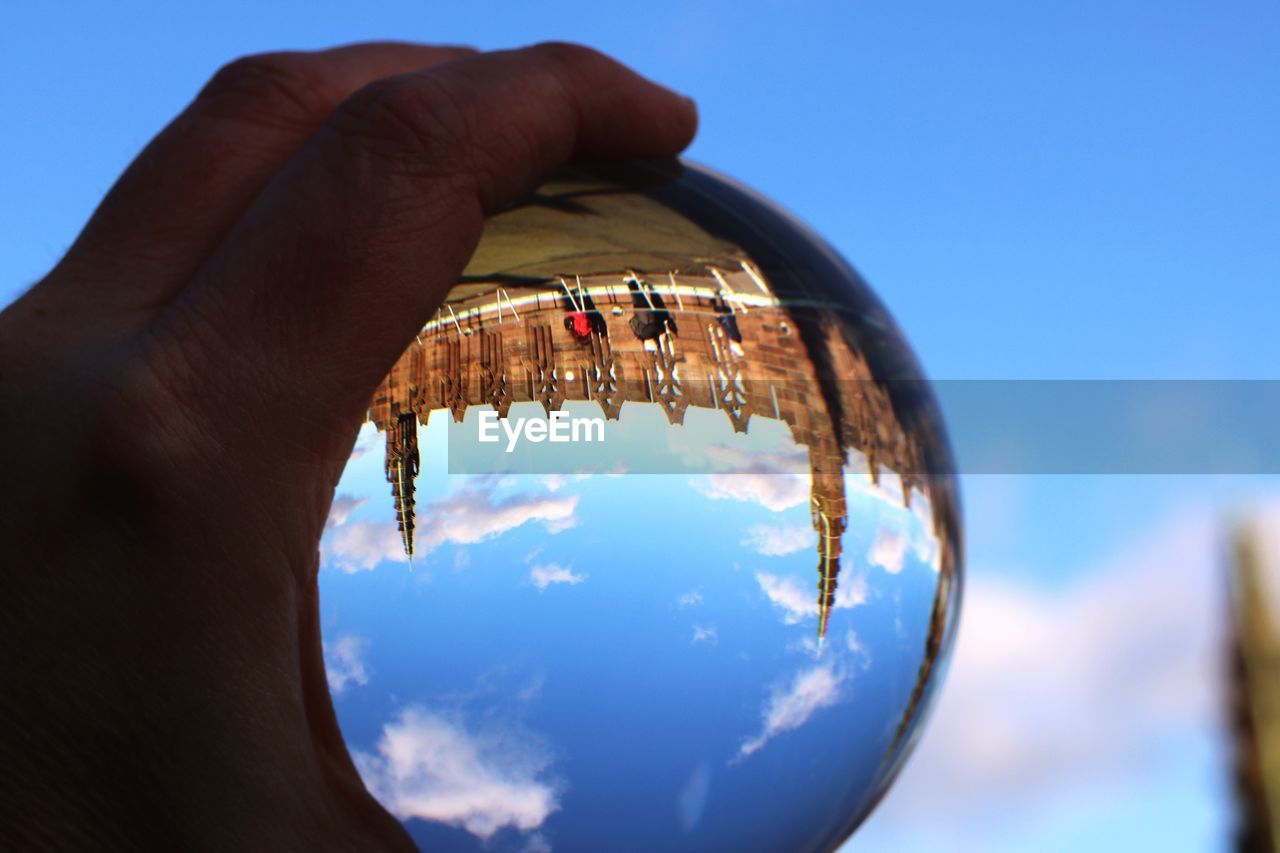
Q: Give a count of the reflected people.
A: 3